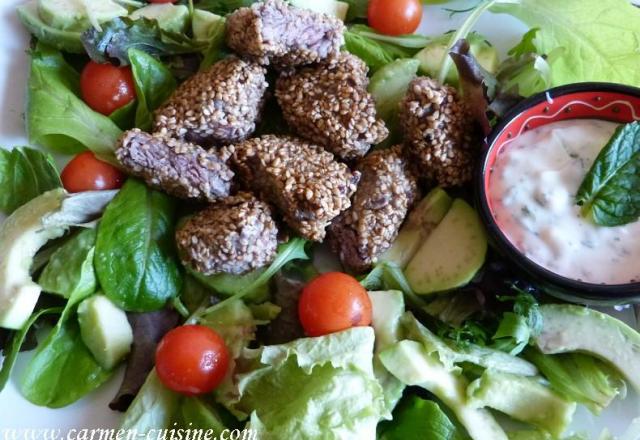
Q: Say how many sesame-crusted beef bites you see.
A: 8